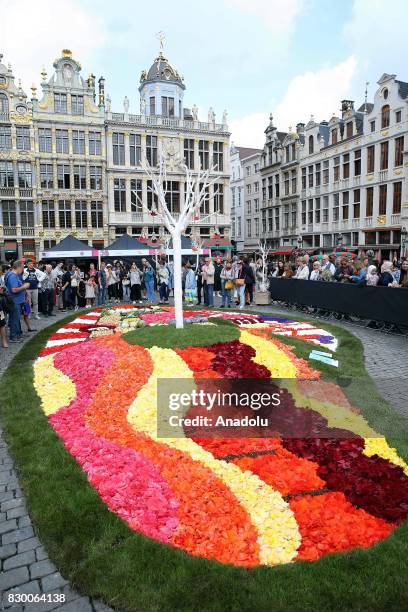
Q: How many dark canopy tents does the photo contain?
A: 3